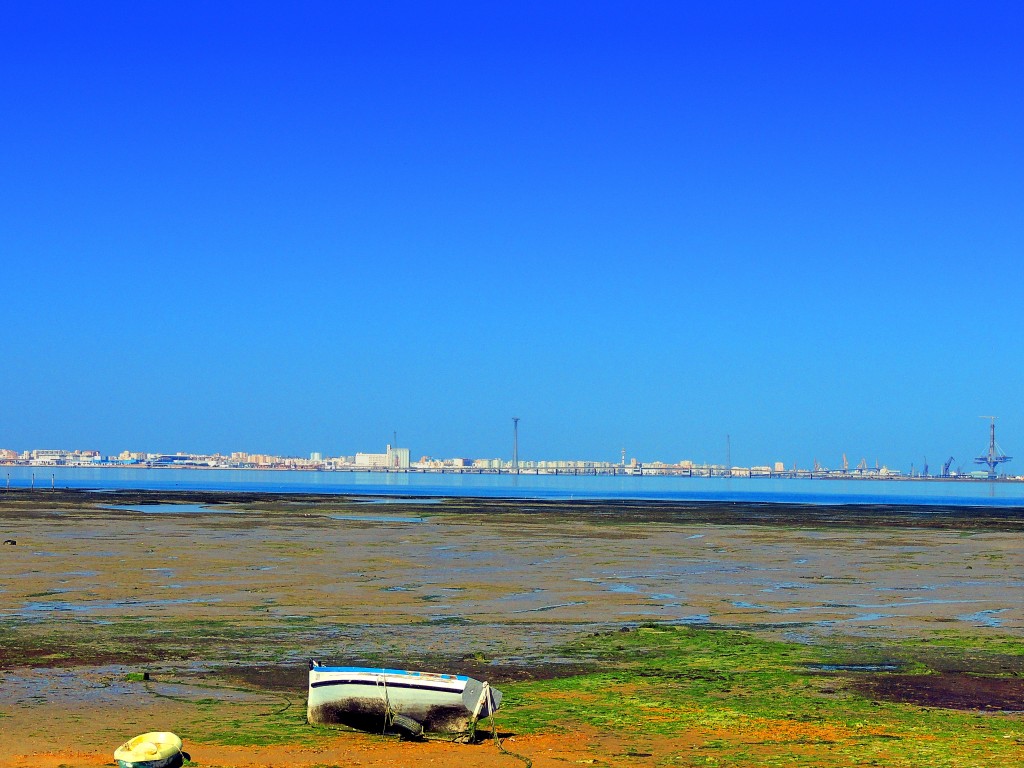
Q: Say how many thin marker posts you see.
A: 3